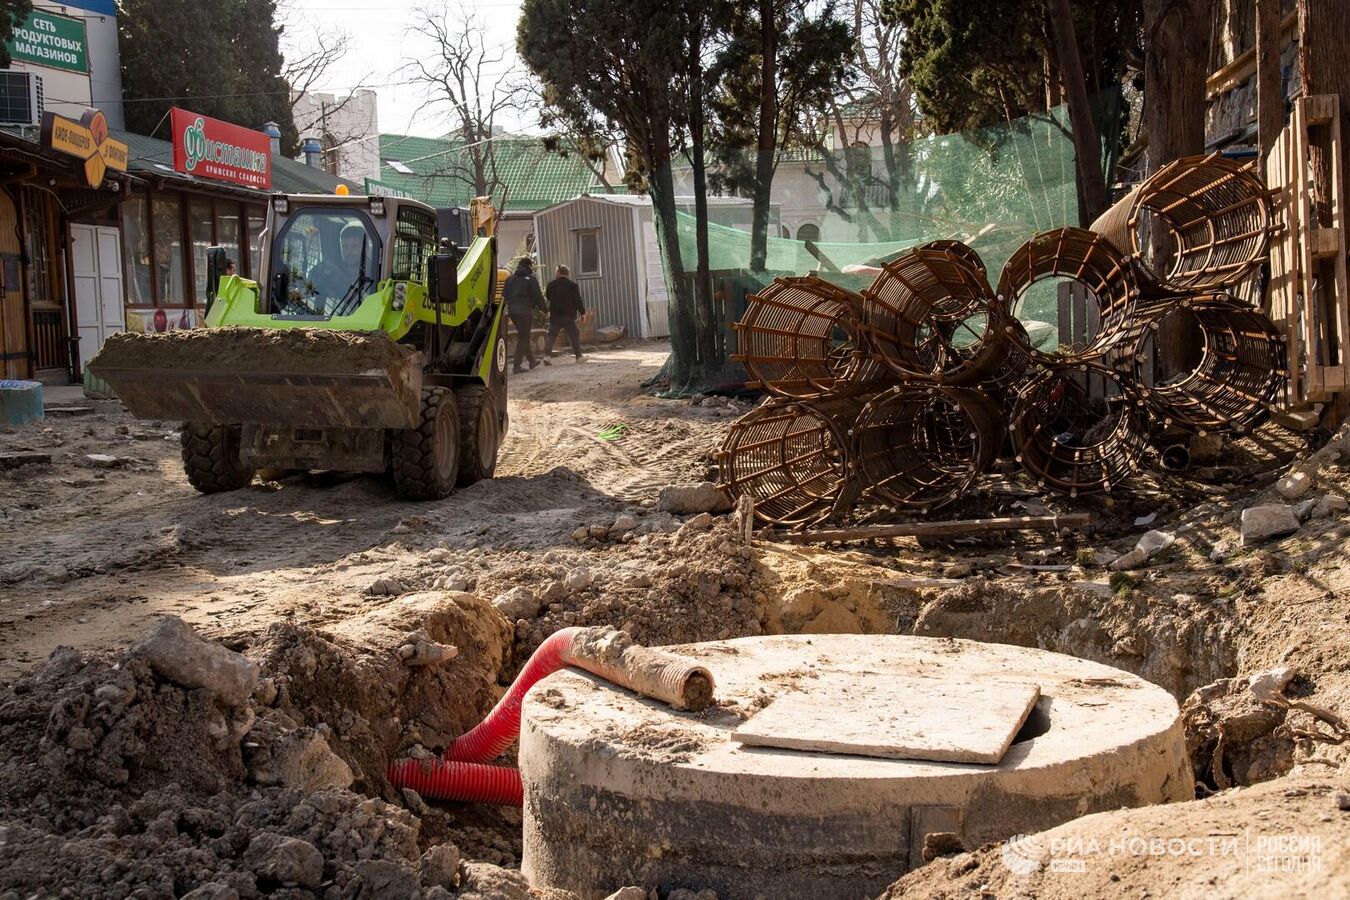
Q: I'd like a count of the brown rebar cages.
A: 8